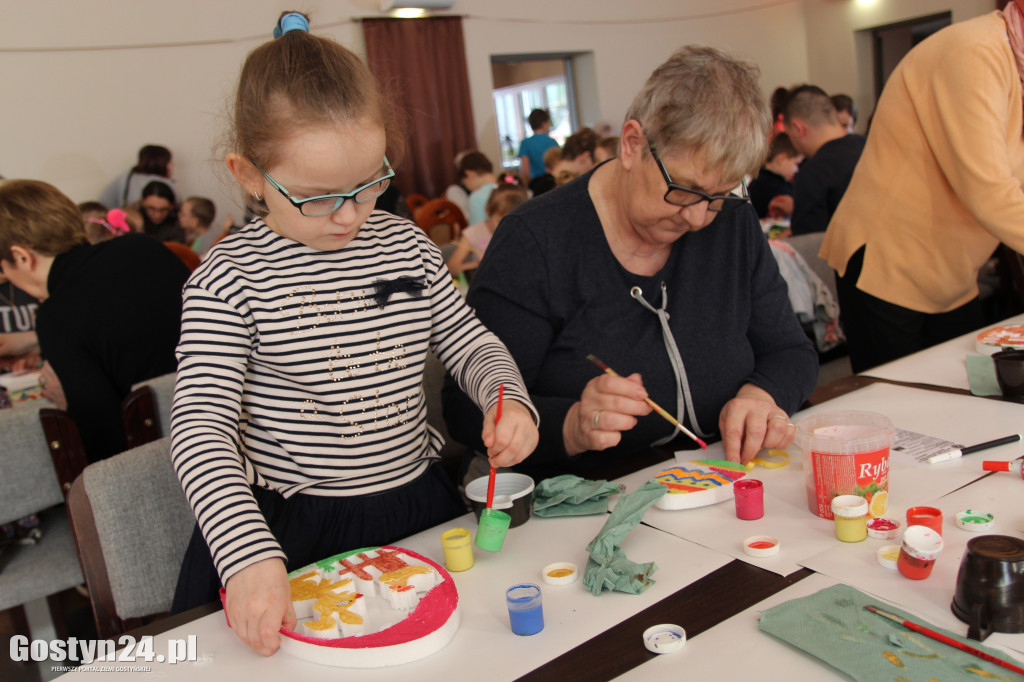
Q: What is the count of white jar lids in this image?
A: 8